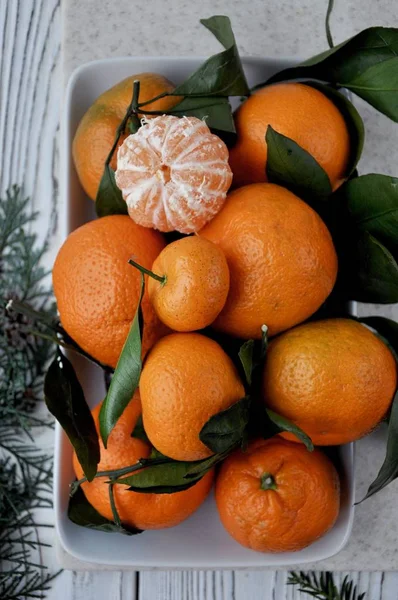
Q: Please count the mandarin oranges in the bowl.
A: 10